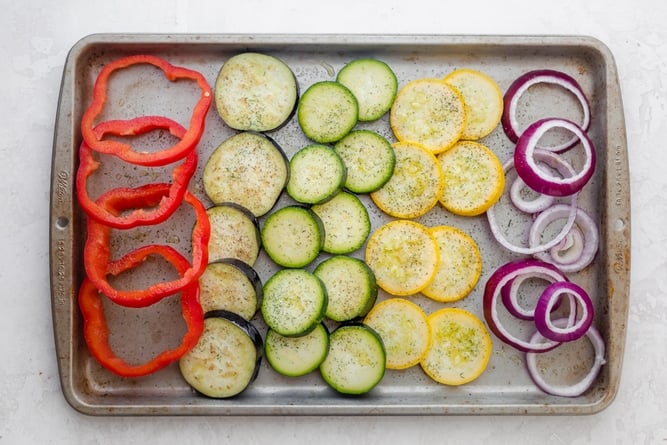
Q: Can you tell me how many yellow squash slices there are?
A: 8